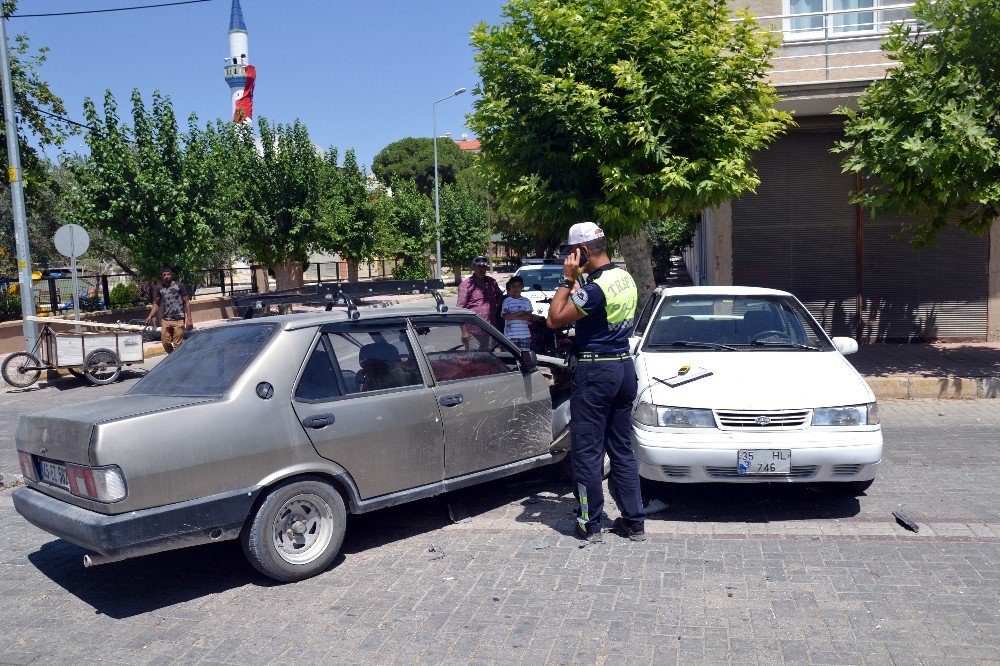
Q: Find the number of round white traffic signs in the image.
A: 1